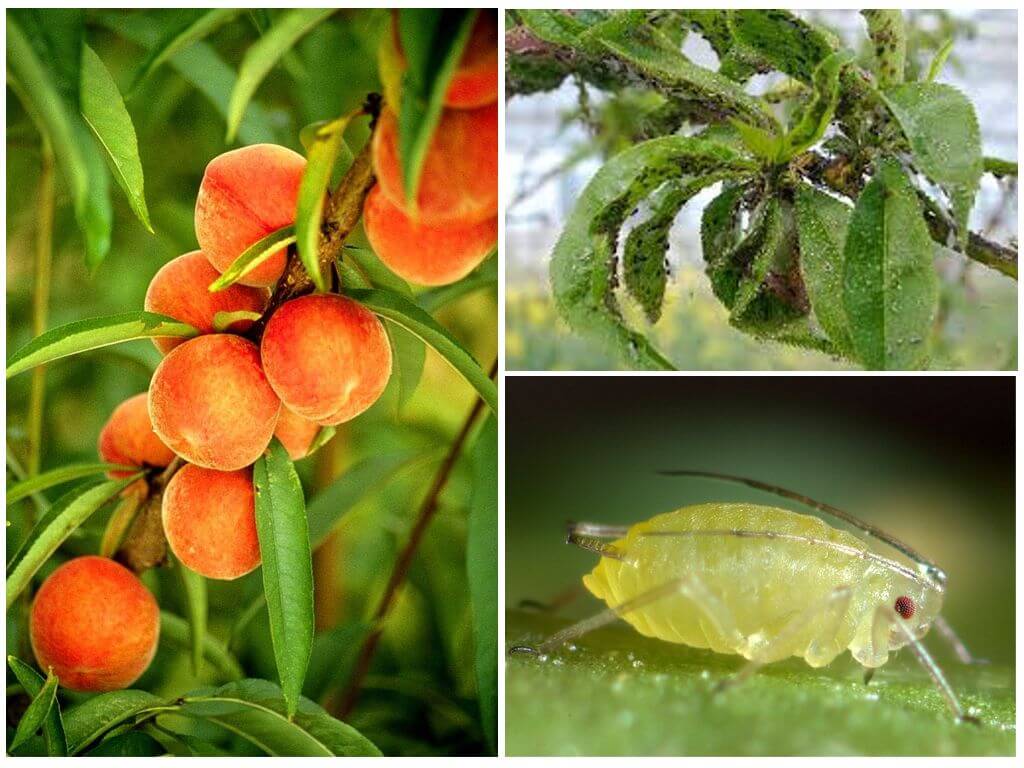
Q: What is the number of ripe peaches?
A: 11